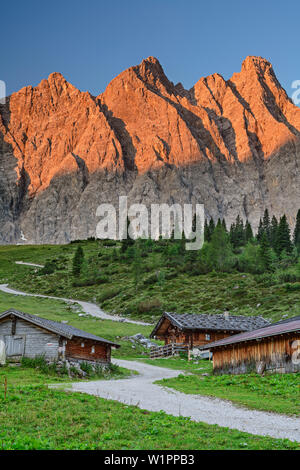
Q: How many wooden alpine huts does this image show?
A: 3